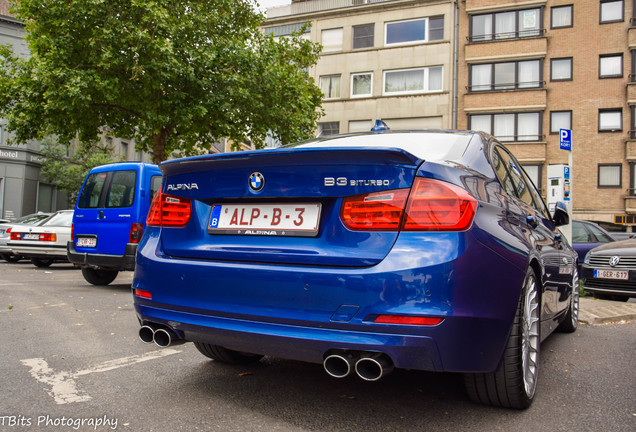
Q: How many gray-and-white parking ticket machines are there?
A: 1